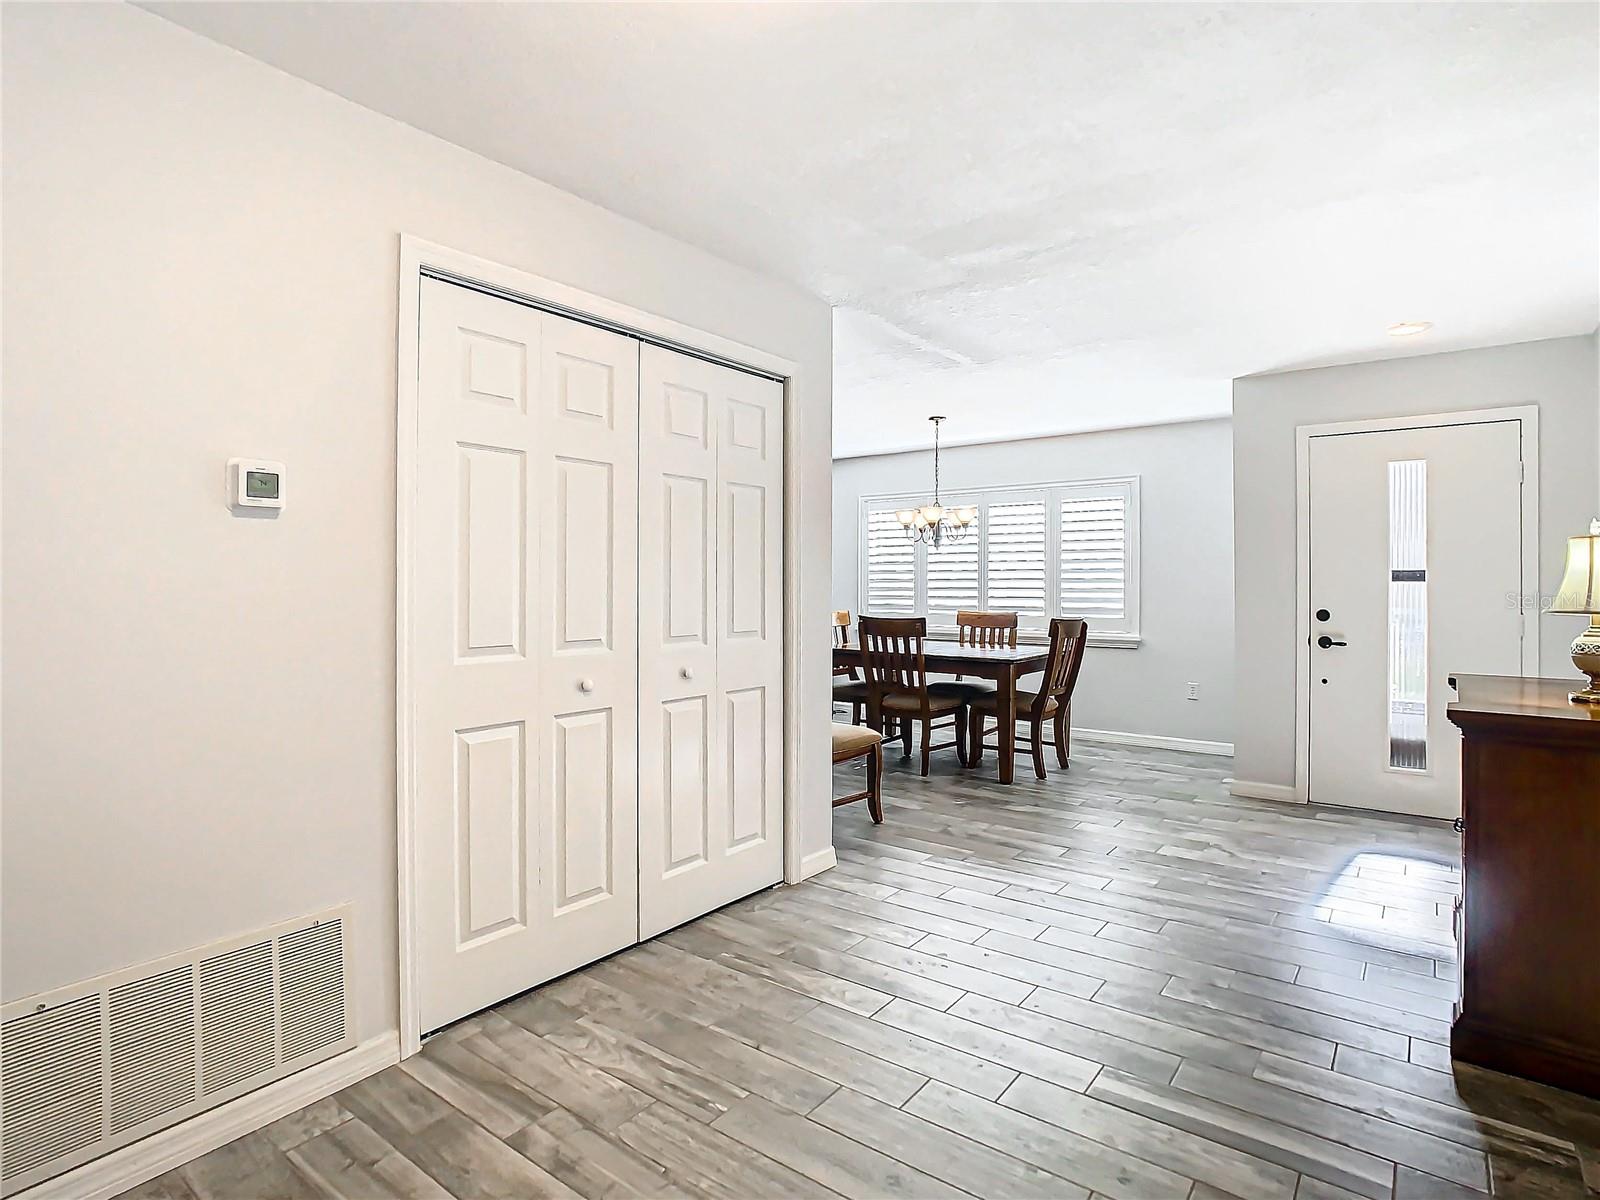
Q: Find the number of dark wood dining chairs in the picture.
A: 5